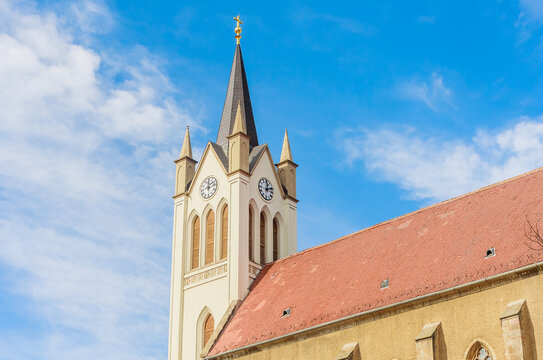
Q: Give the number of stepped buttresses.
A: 3